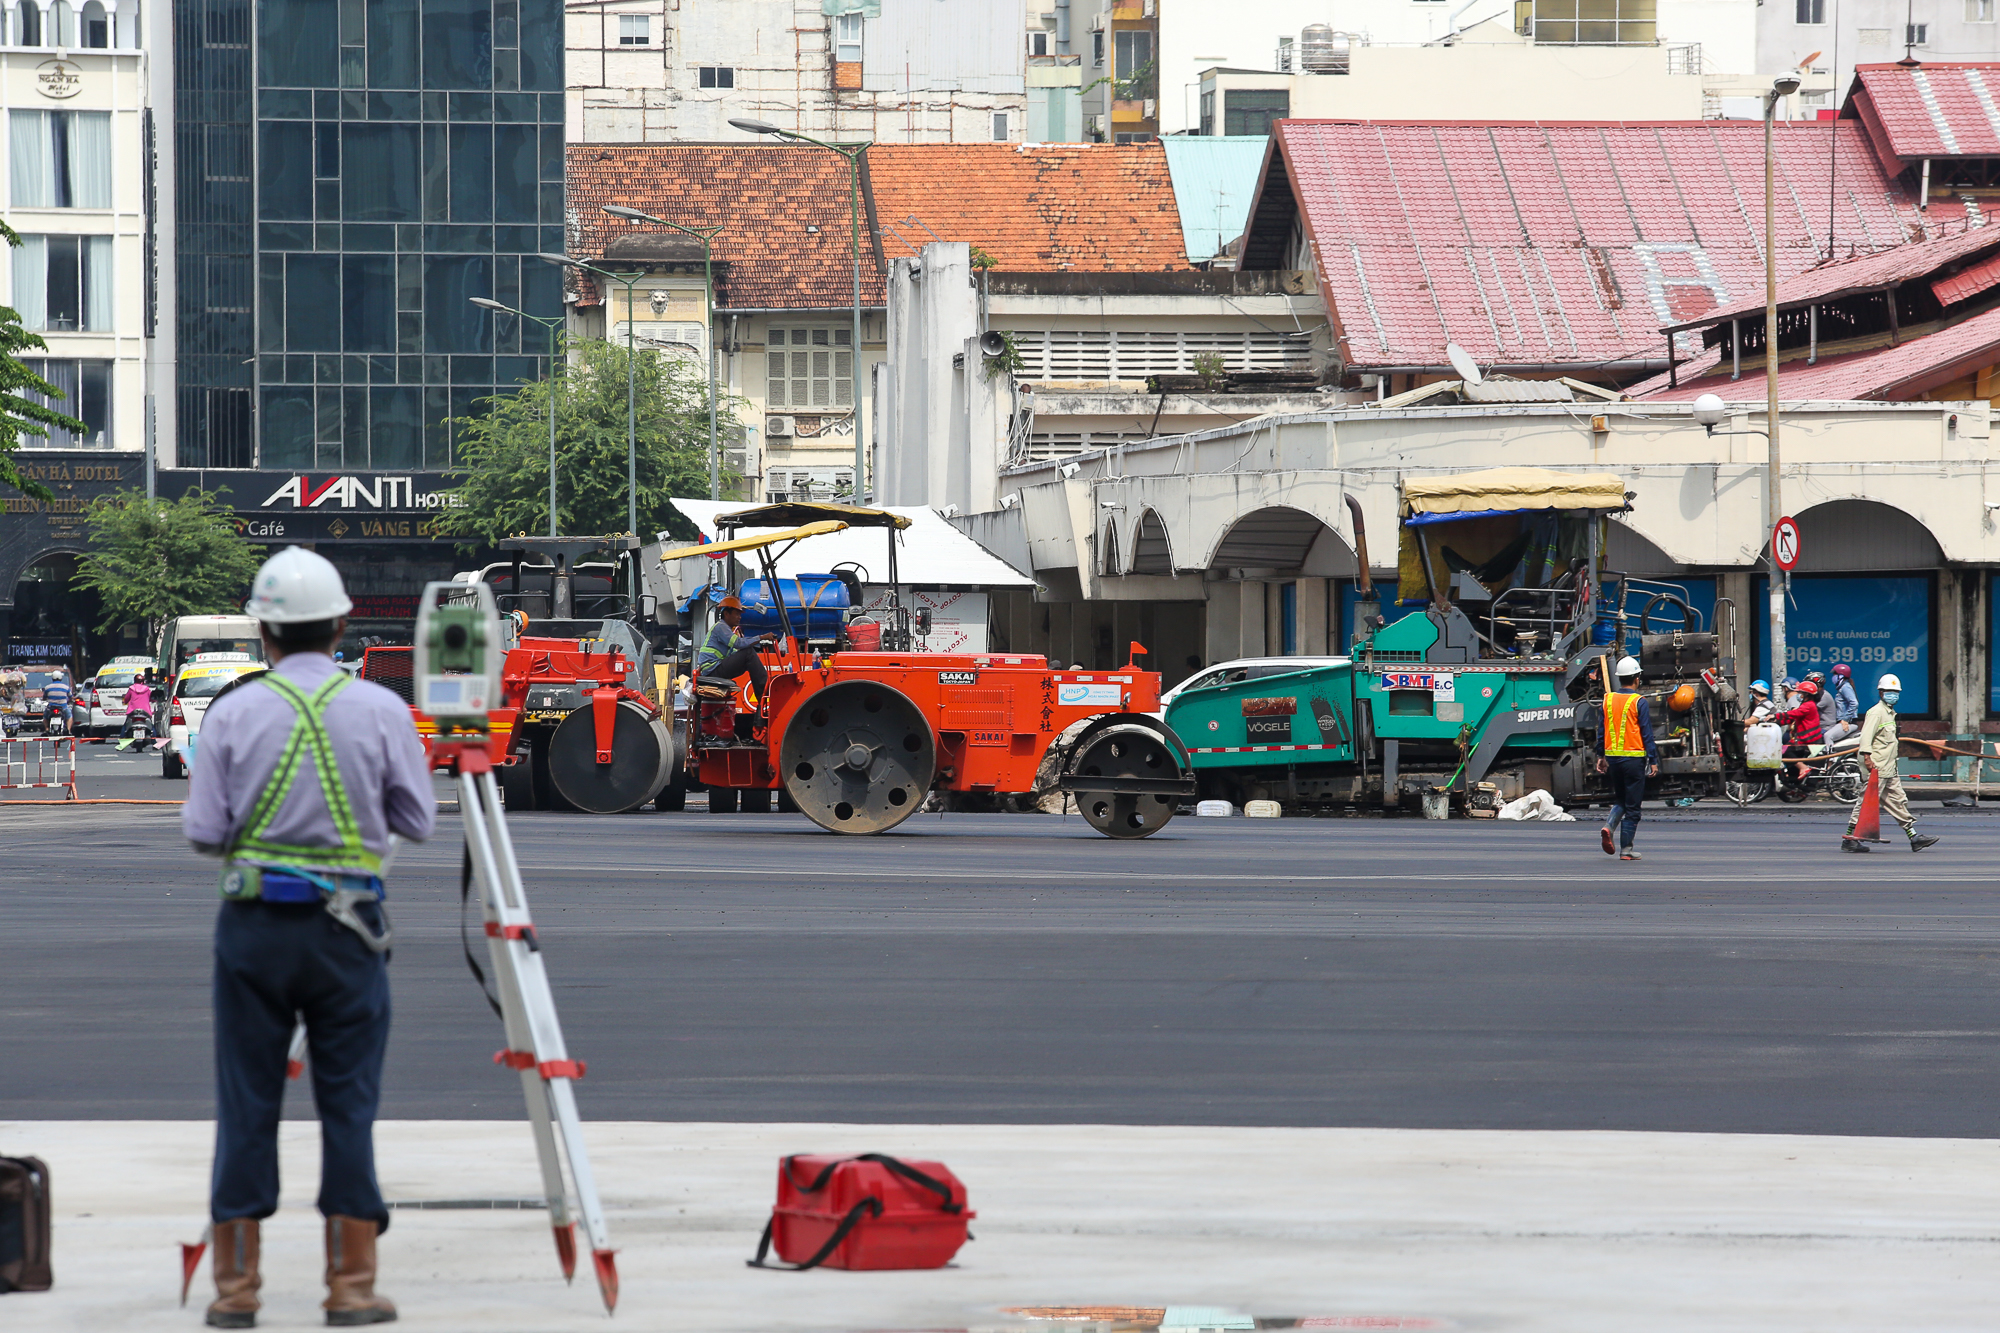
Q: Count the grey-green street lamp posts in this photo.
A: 4